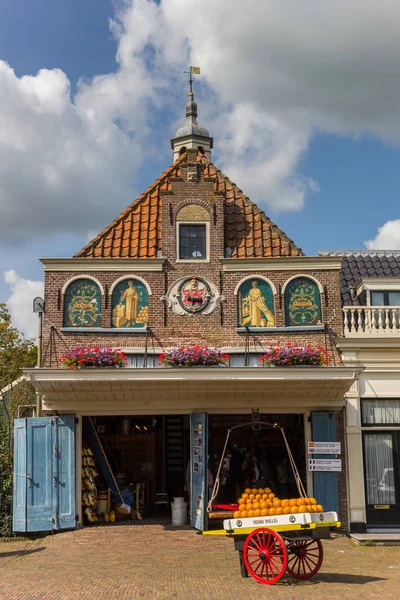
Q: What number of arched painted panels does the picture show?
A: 4